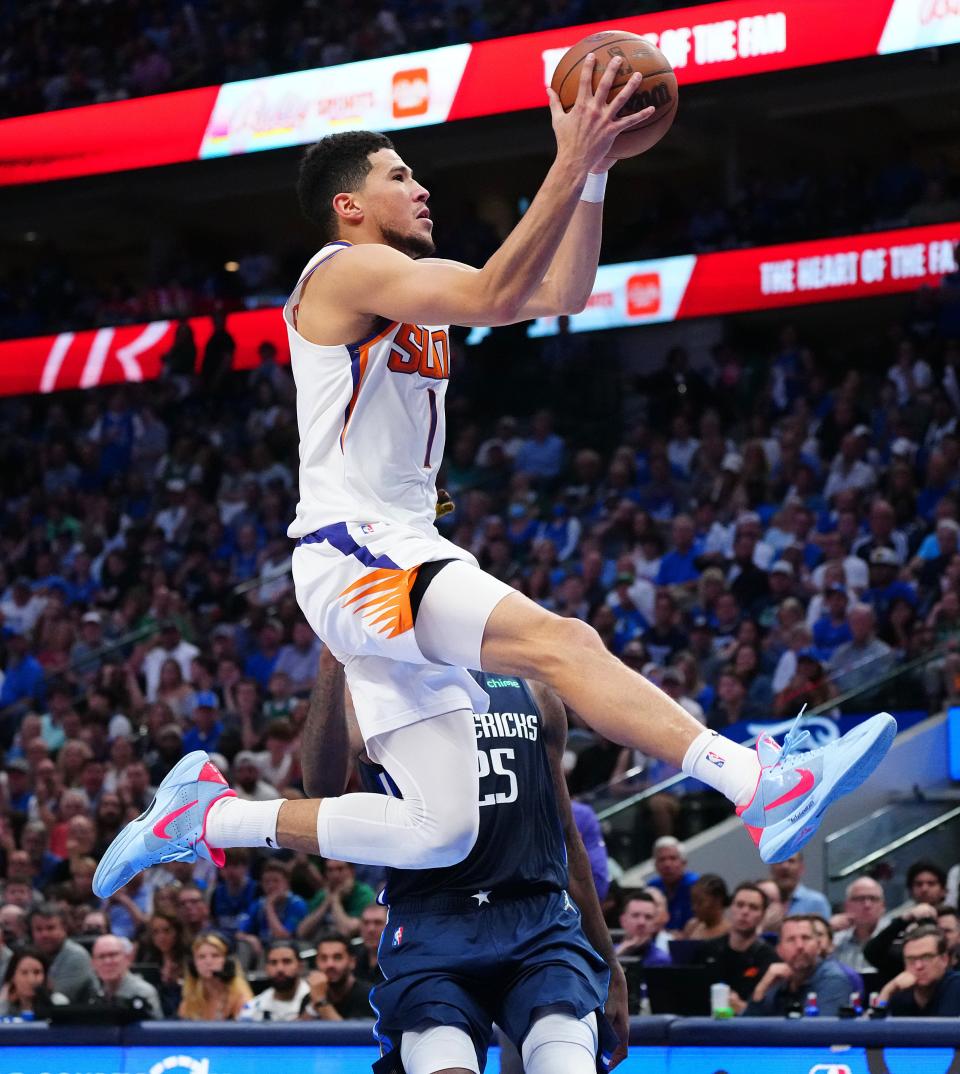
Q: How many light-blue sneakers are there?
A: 2